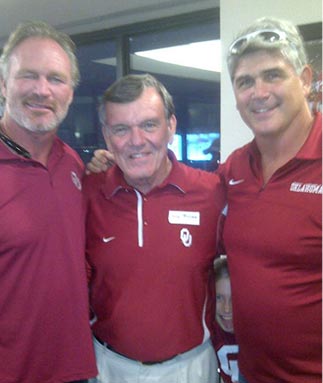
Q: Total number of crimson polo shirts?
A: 3